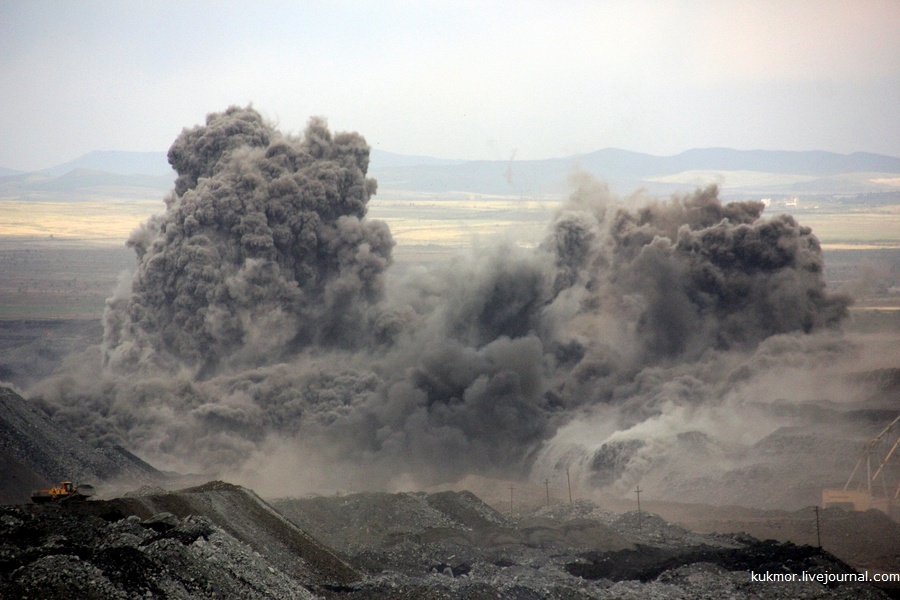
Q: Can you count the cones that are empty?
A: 0